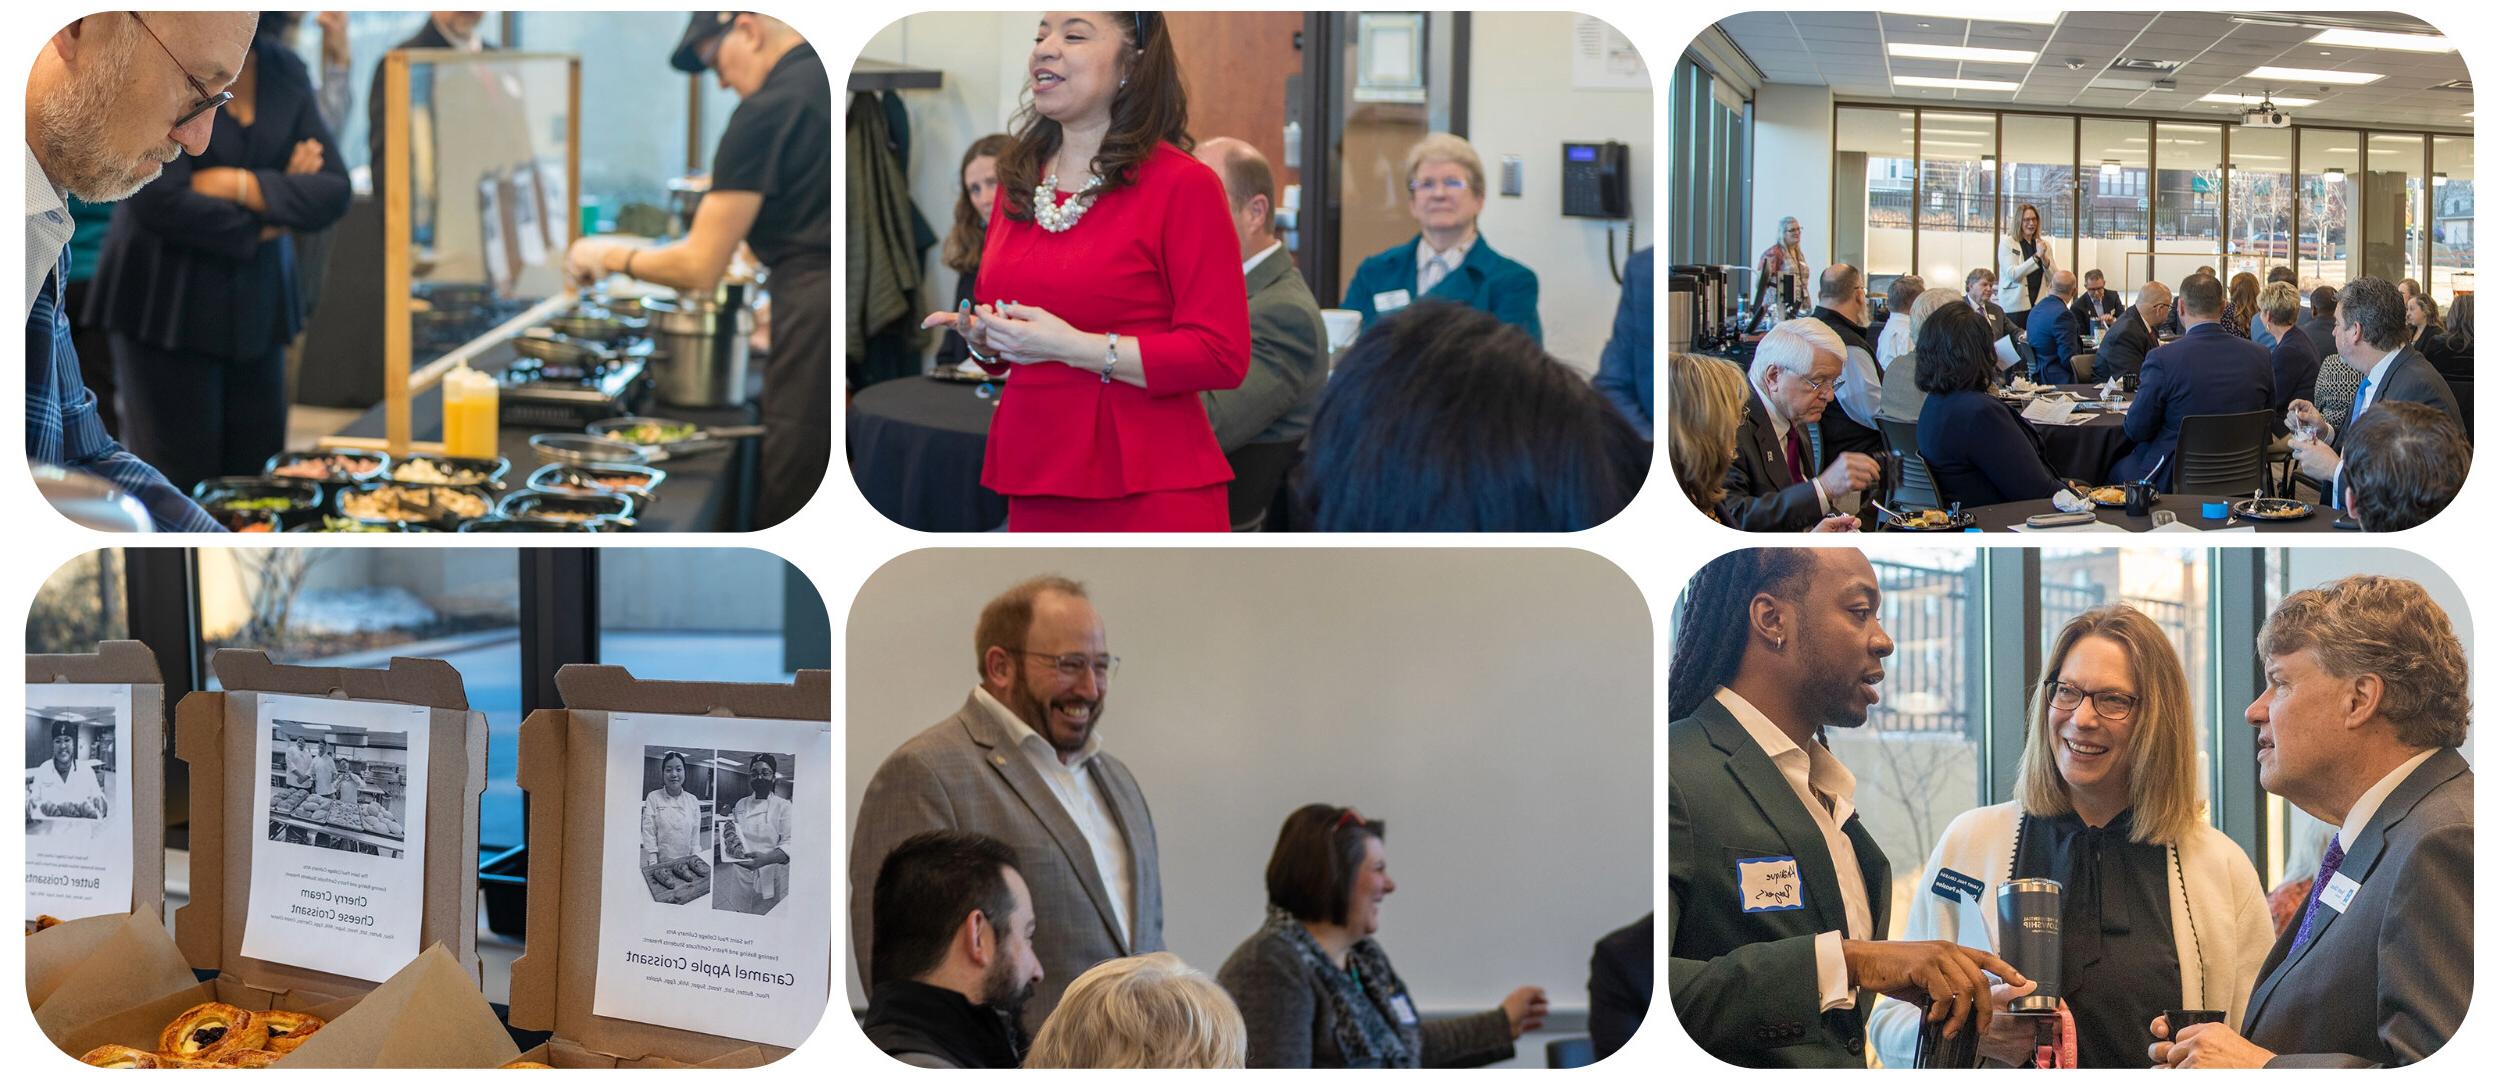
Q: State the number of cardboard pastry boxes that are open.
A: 3